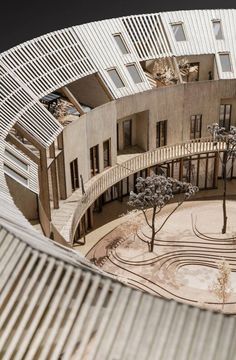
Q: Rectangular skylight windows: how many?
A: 8